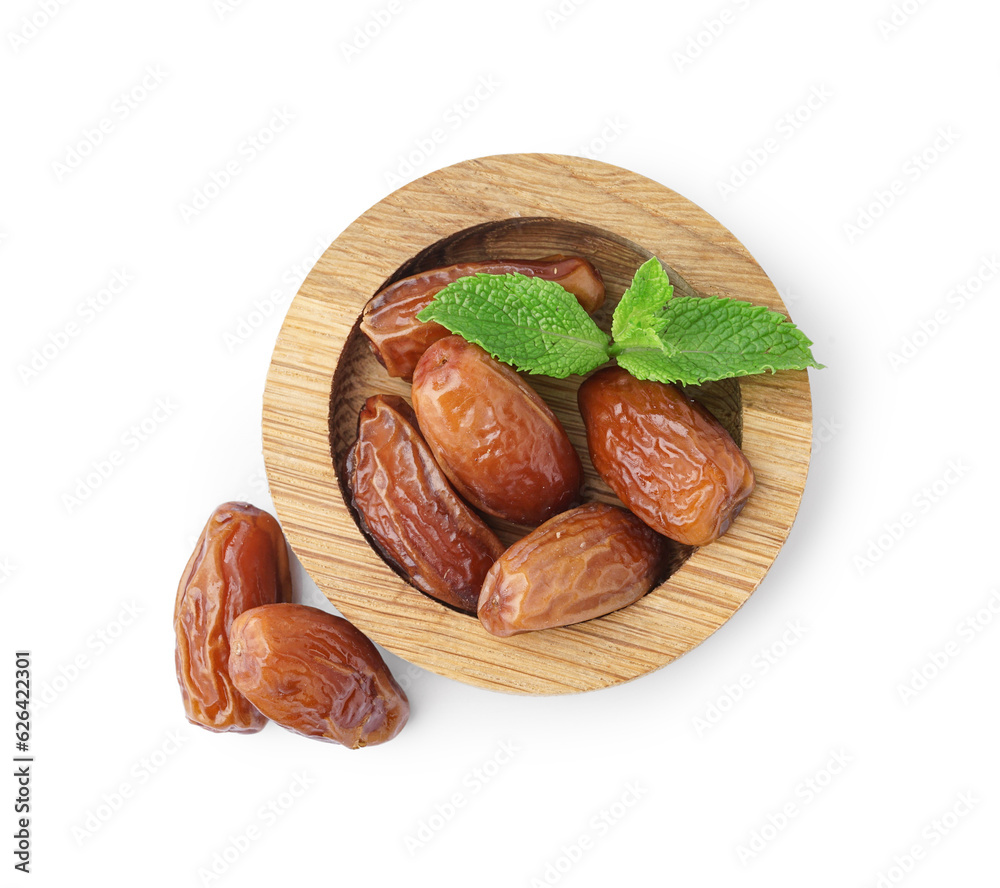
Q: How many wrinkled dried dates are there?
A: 7